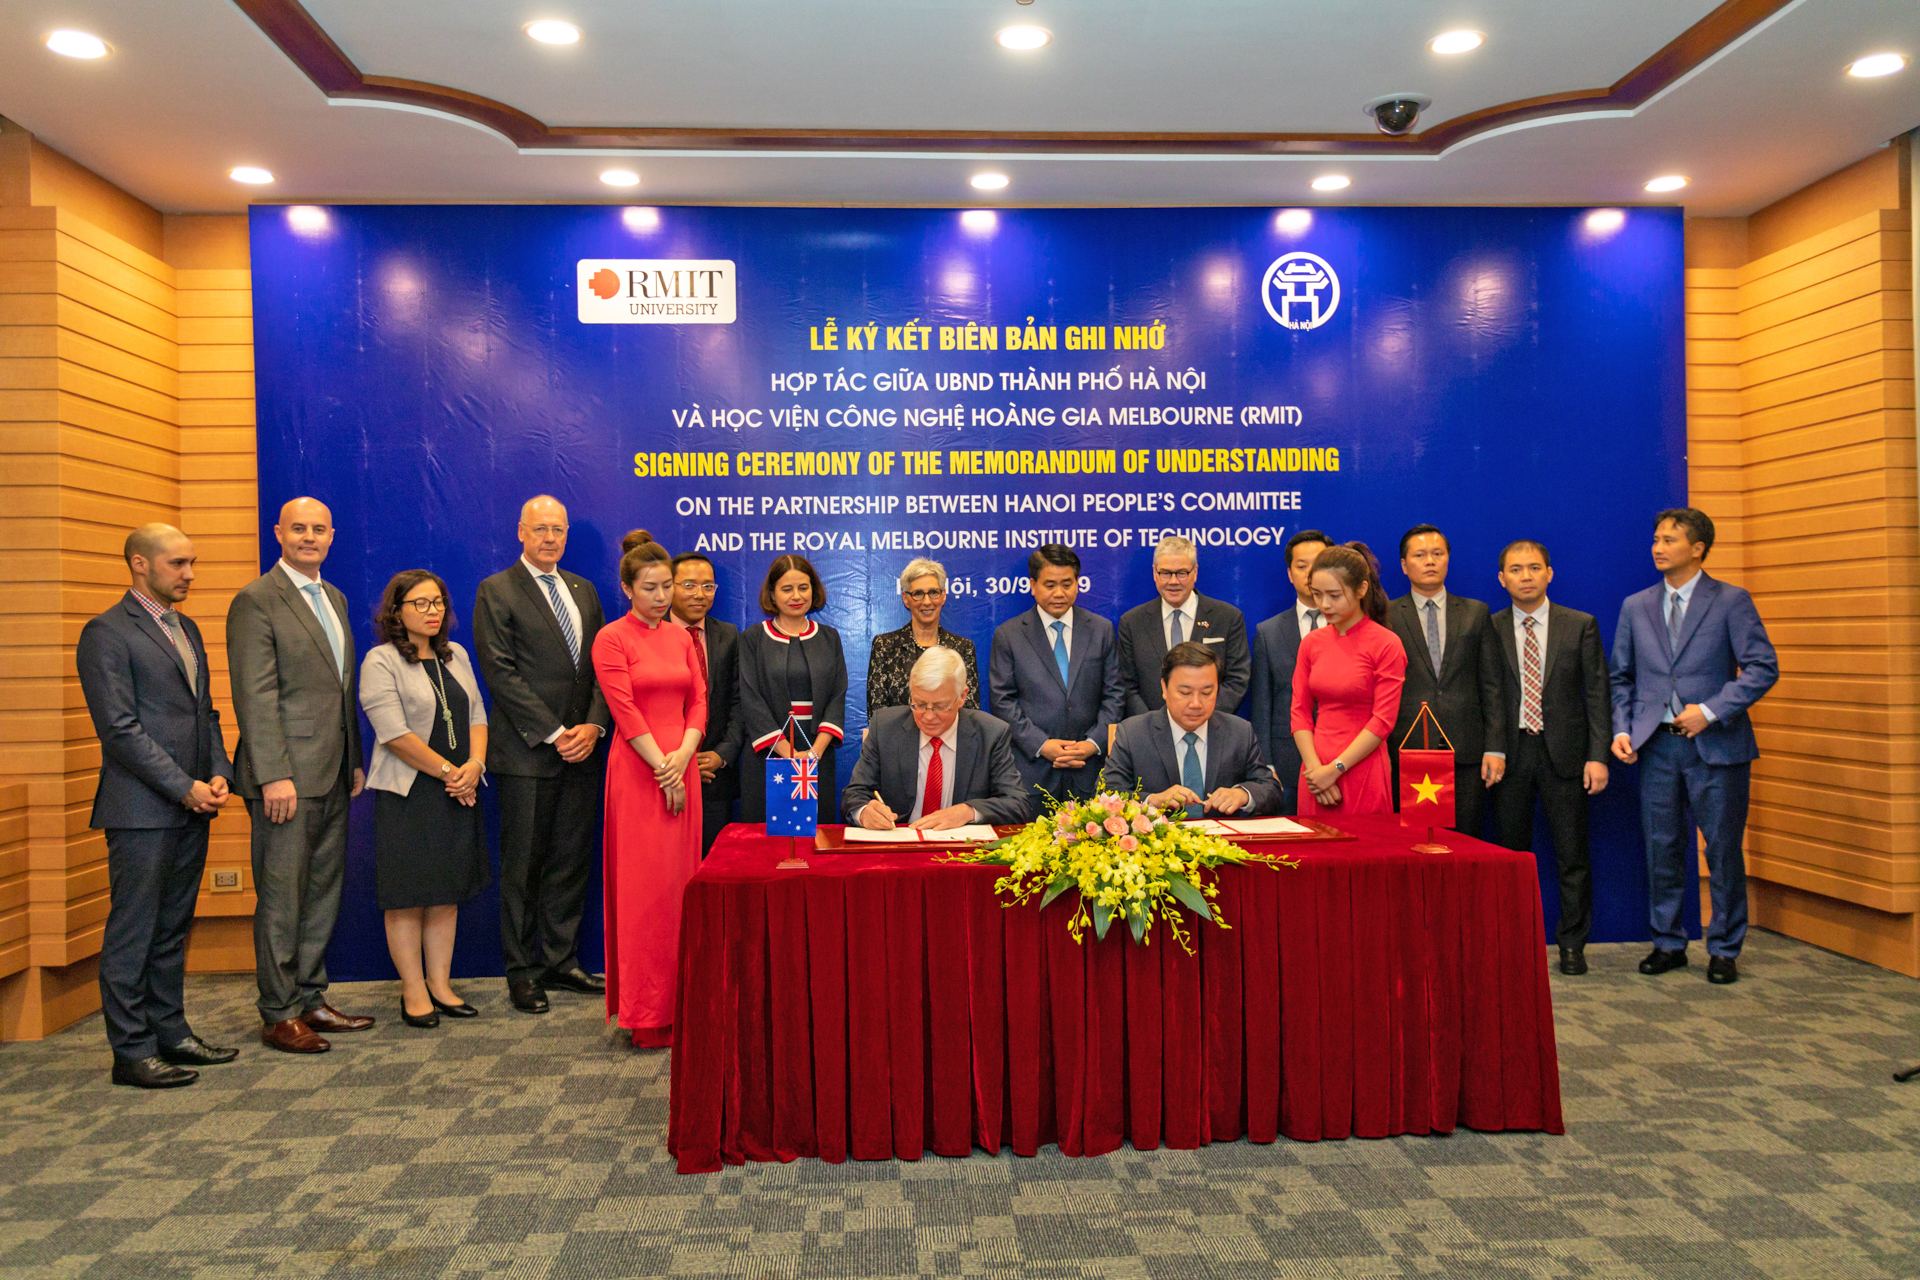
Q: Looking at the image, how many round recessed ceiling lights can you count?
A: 10